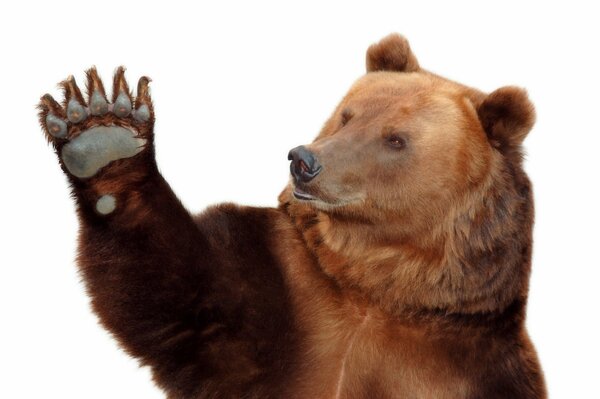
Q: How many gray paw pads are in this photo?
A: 7